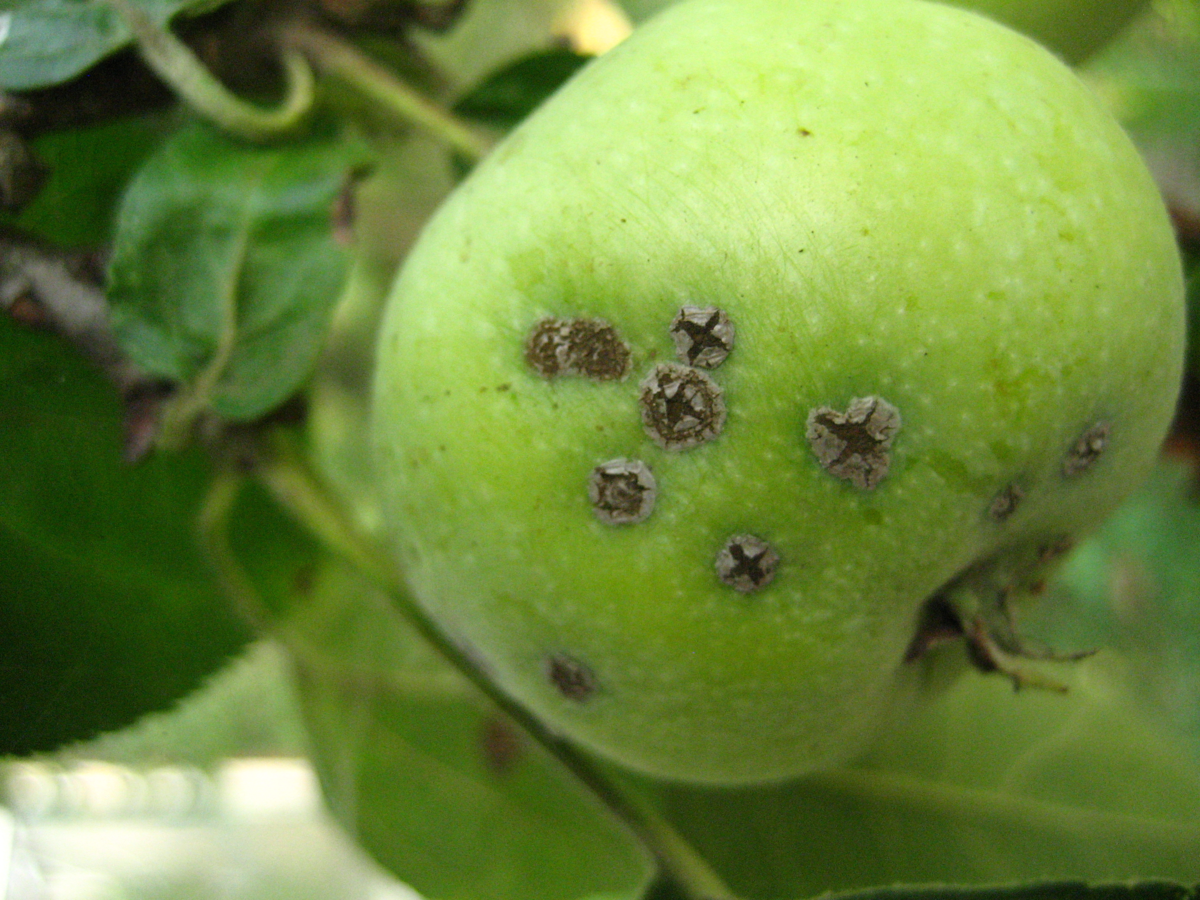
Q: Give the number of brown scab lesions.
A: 9